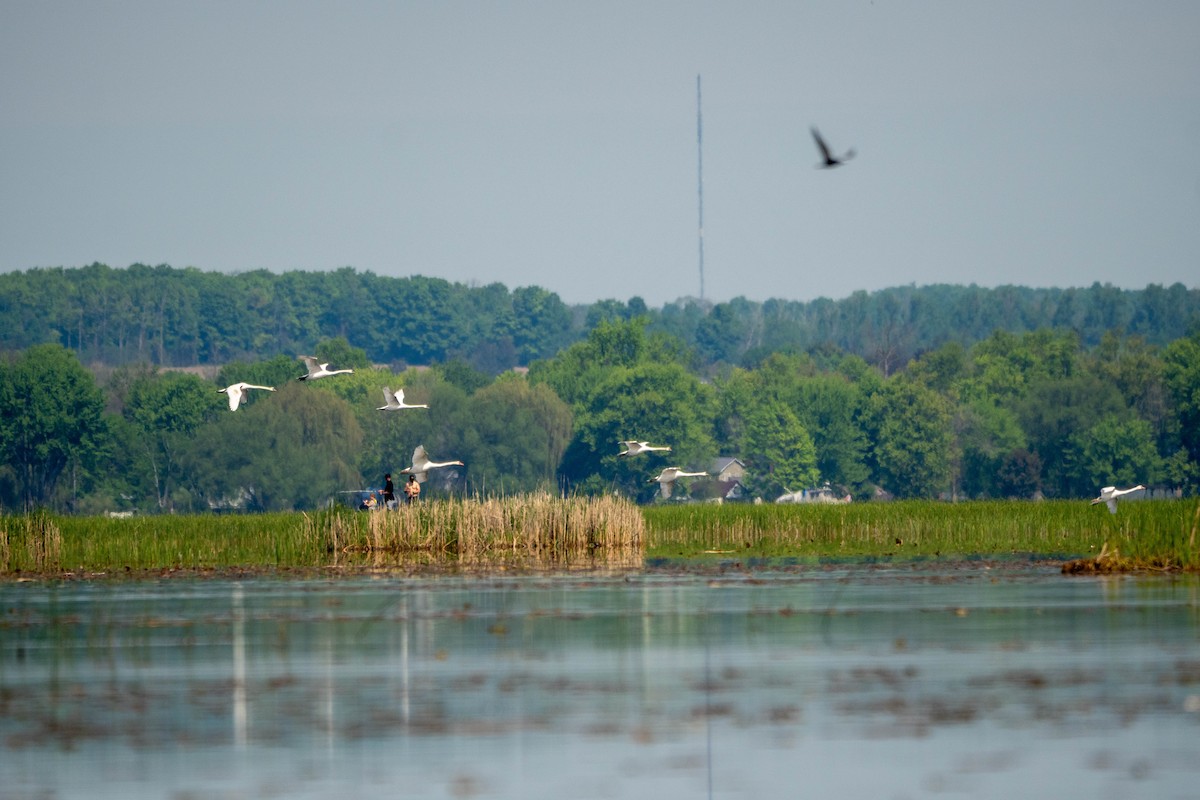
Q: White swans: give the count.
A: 7